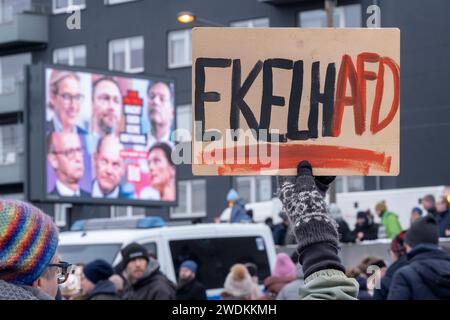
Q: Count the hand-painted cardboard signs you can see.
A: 1